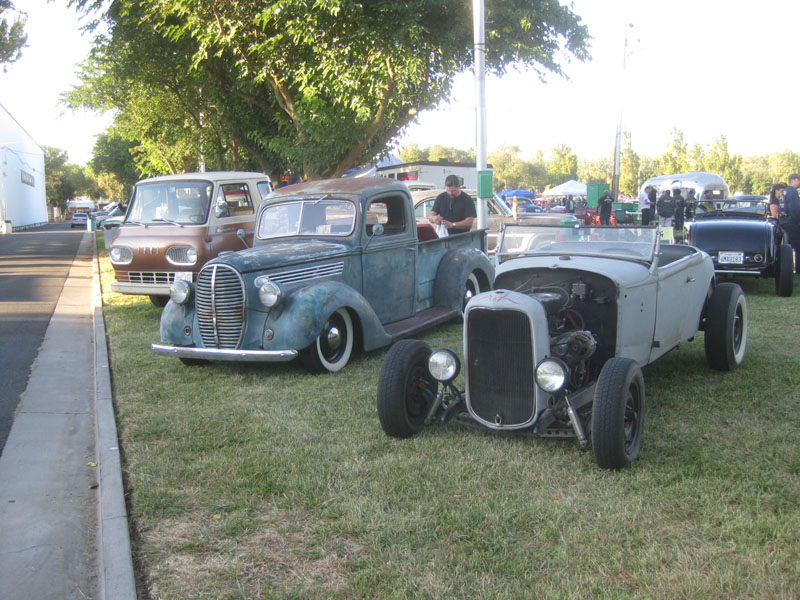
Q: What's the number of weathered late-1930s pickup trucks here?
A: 1